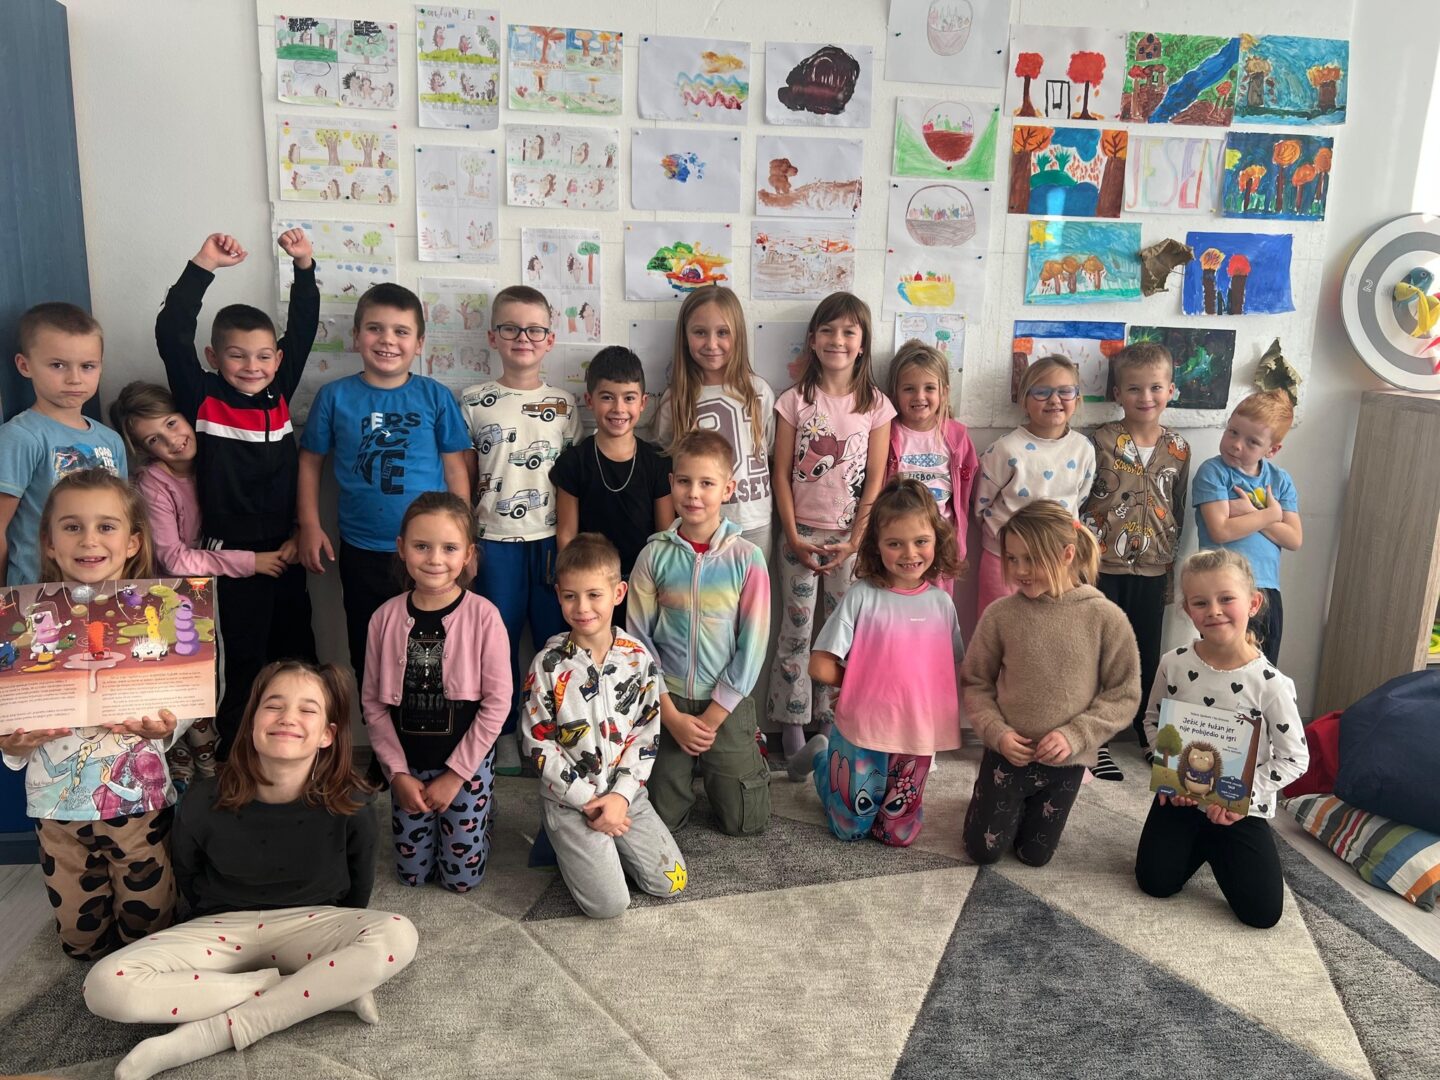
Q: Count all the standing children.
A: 12